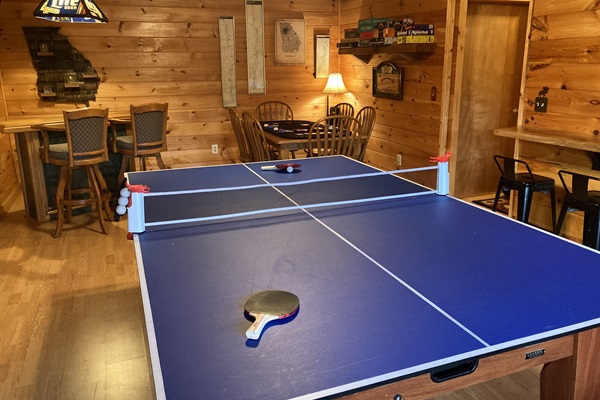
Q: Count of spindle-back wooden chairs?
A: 6